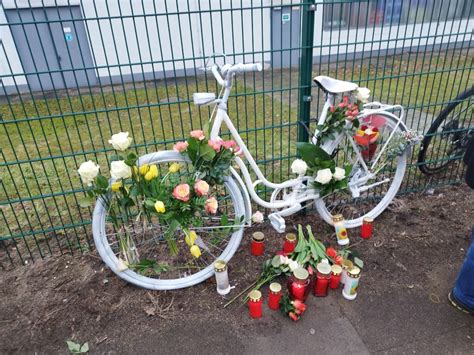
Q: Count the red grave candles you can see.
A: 8